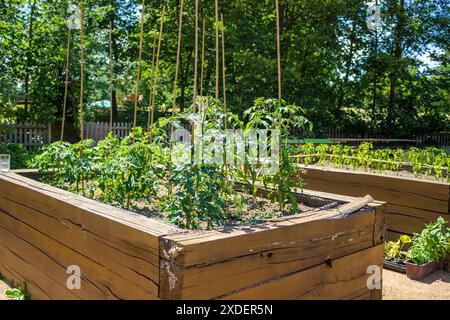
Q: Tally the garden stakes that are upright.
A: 12